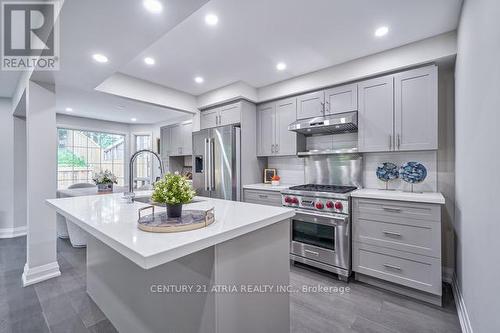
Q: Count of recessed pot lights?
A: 9